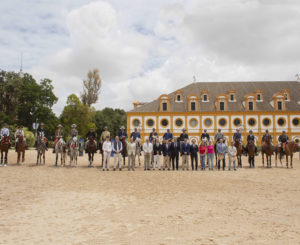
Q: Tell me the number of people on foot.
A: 13